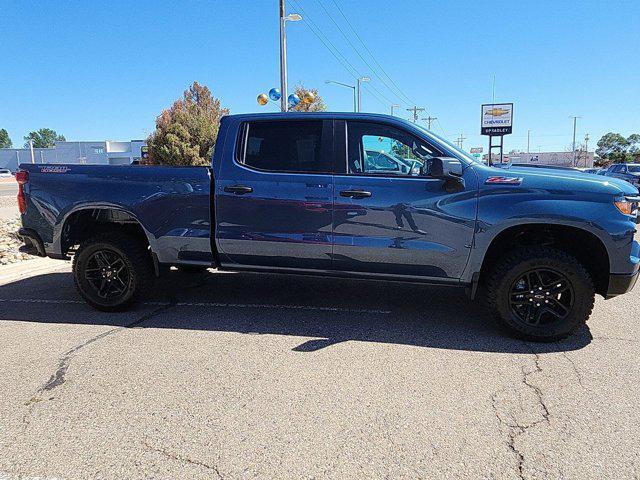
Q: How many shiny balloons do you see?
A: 4